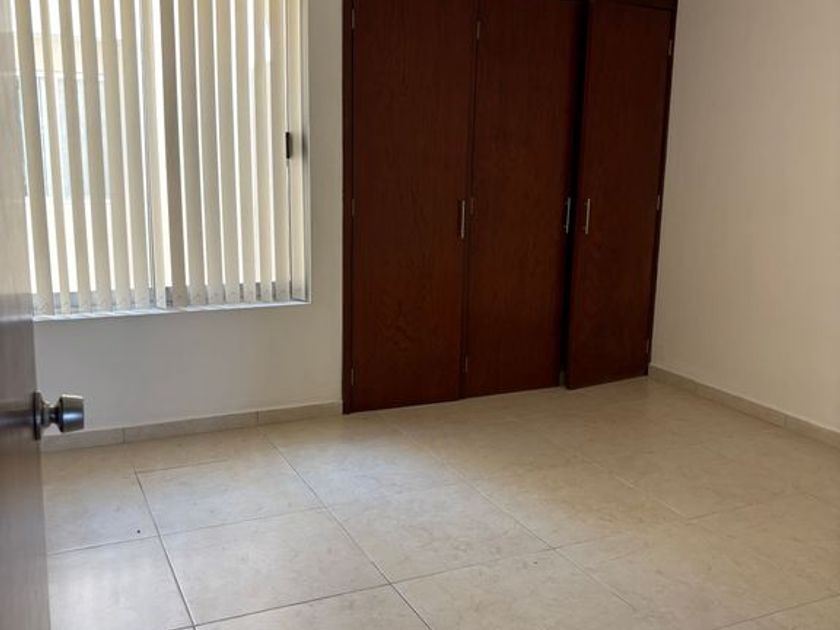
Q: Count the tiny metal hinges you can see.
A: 9